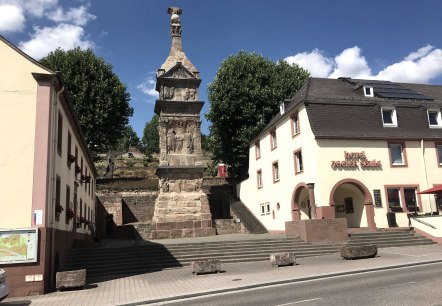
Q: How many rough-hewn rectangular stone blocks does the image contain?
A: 4